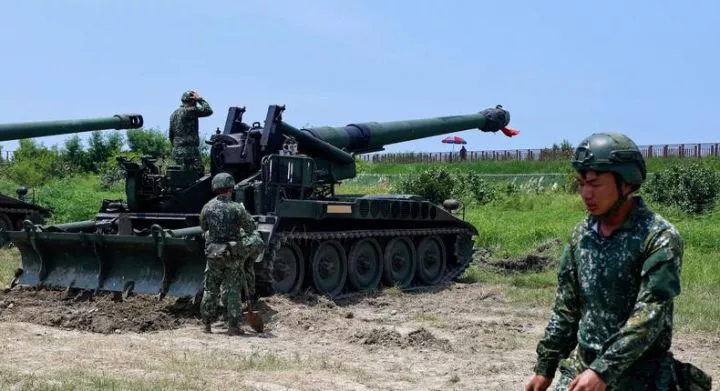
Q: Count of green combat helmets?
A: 3